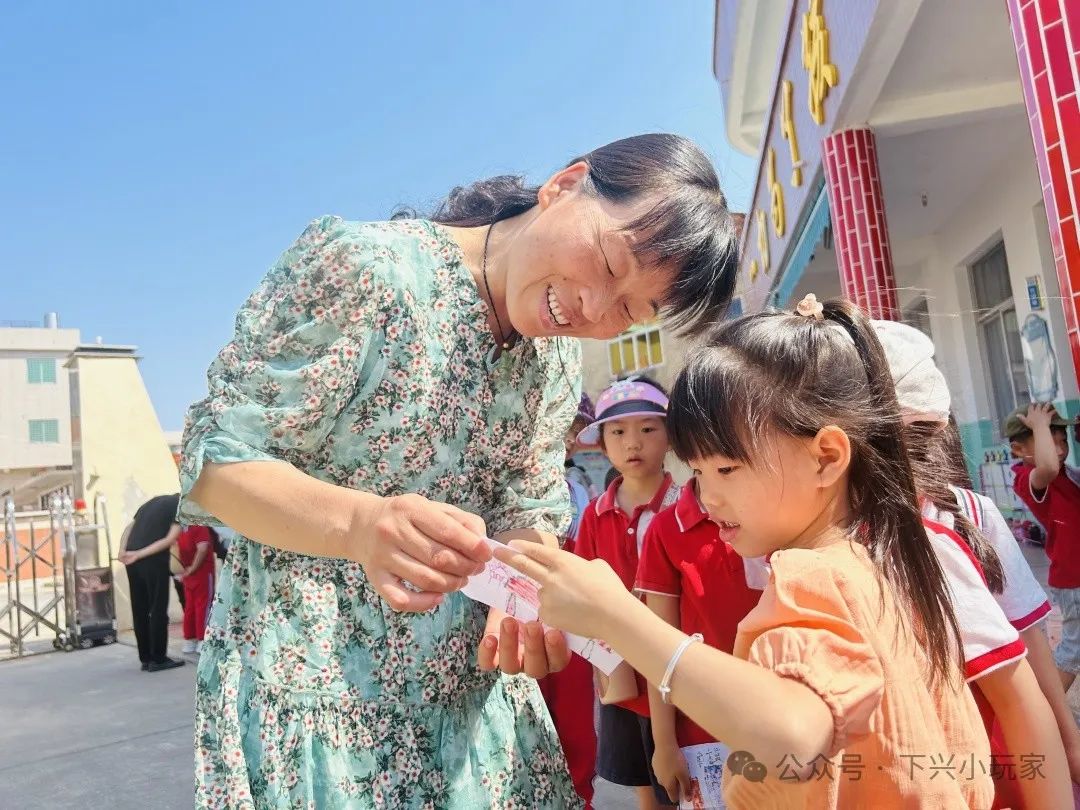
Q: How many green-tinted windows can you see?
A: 2